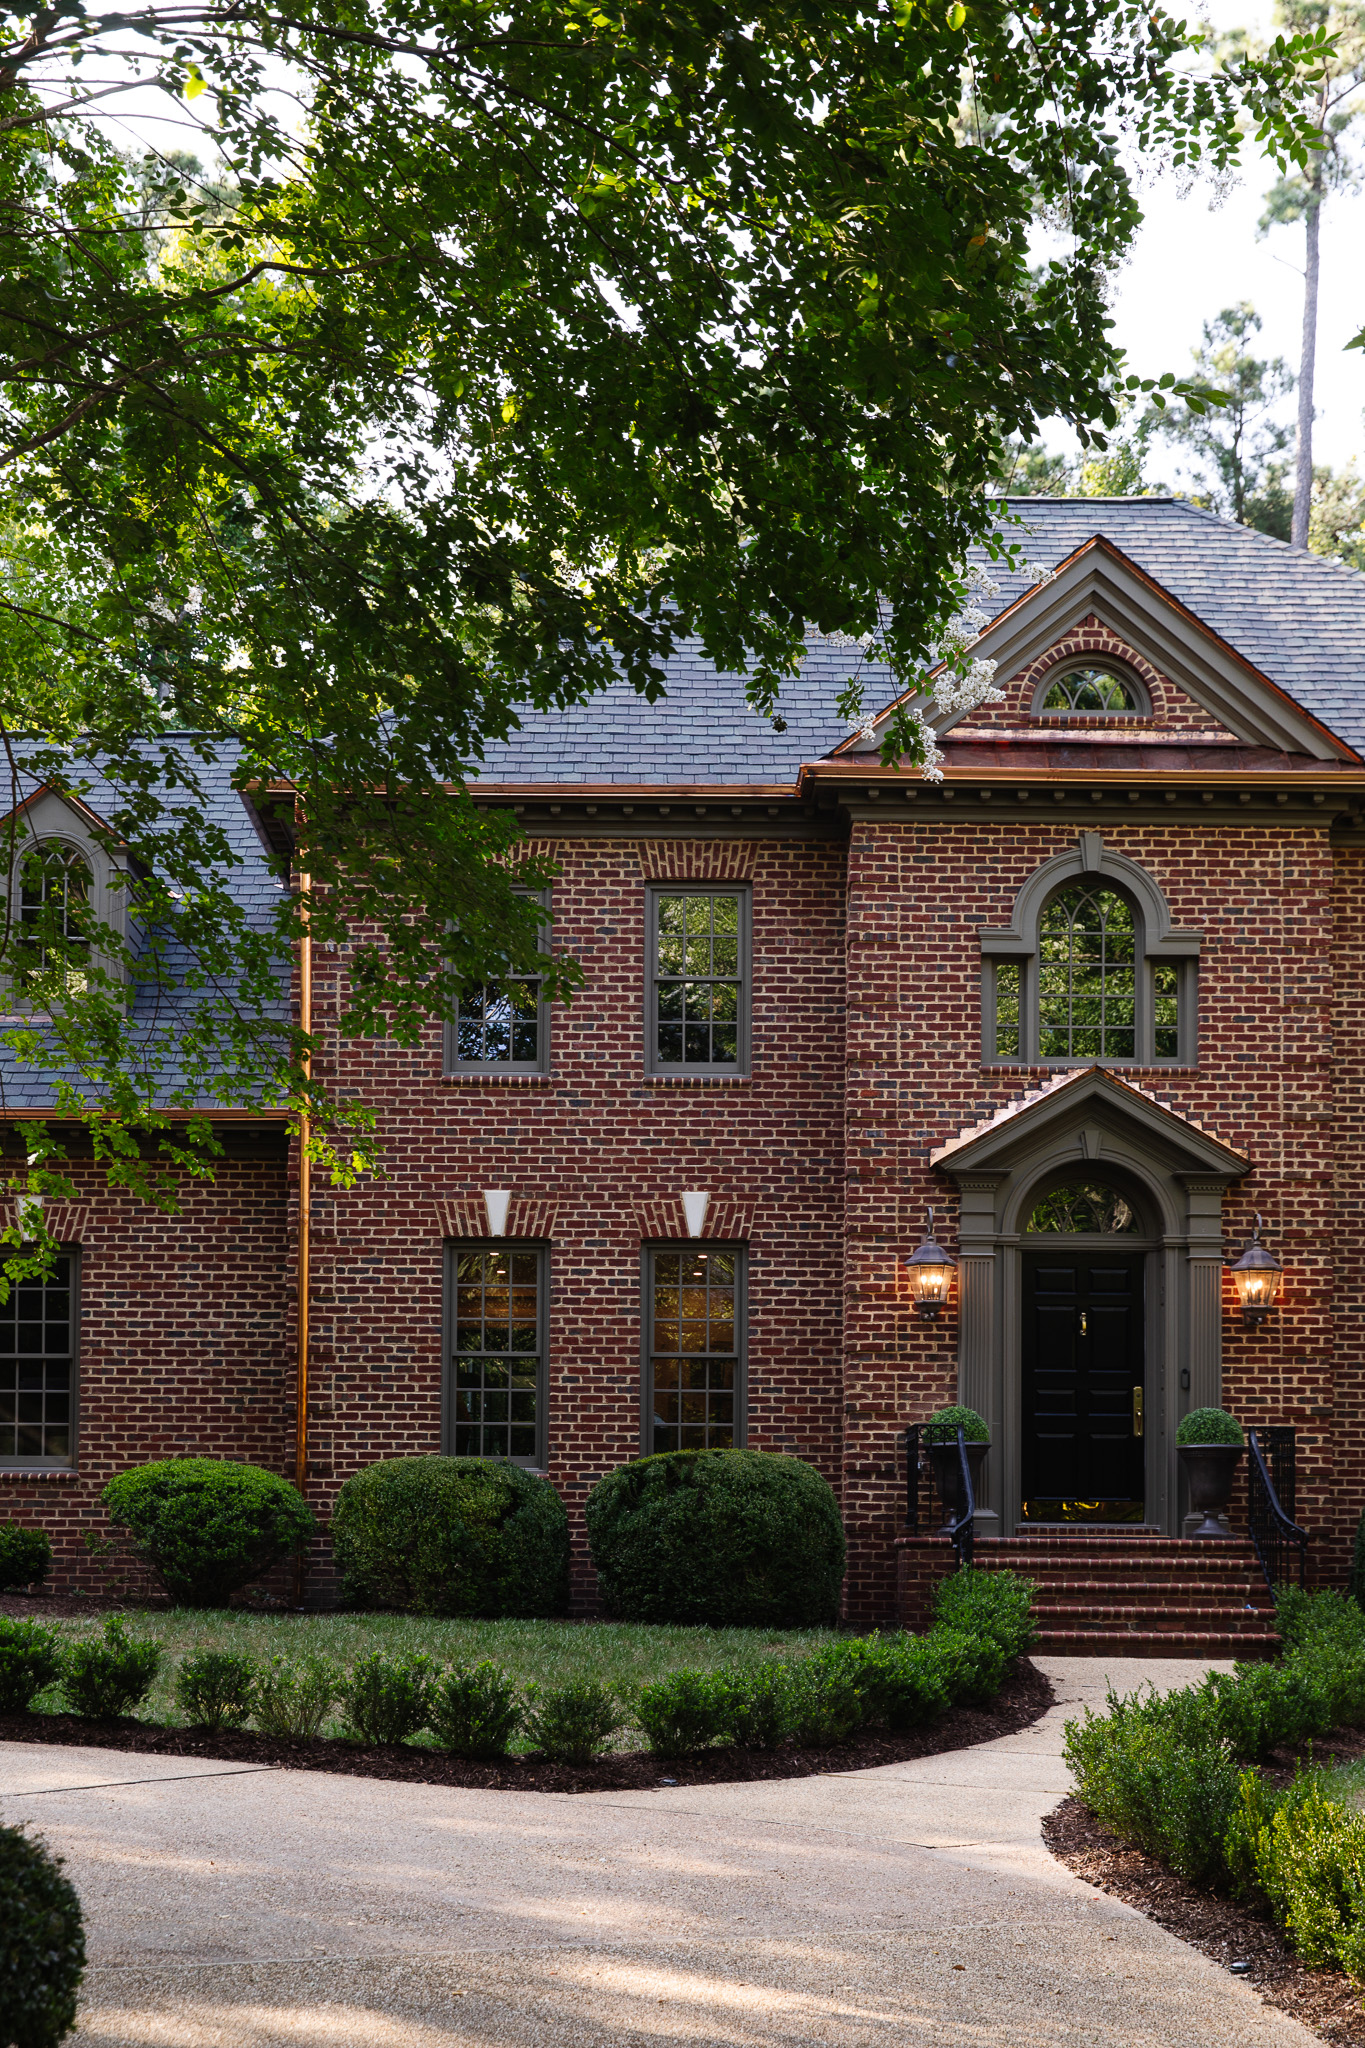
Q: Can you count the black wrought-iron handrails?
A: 2